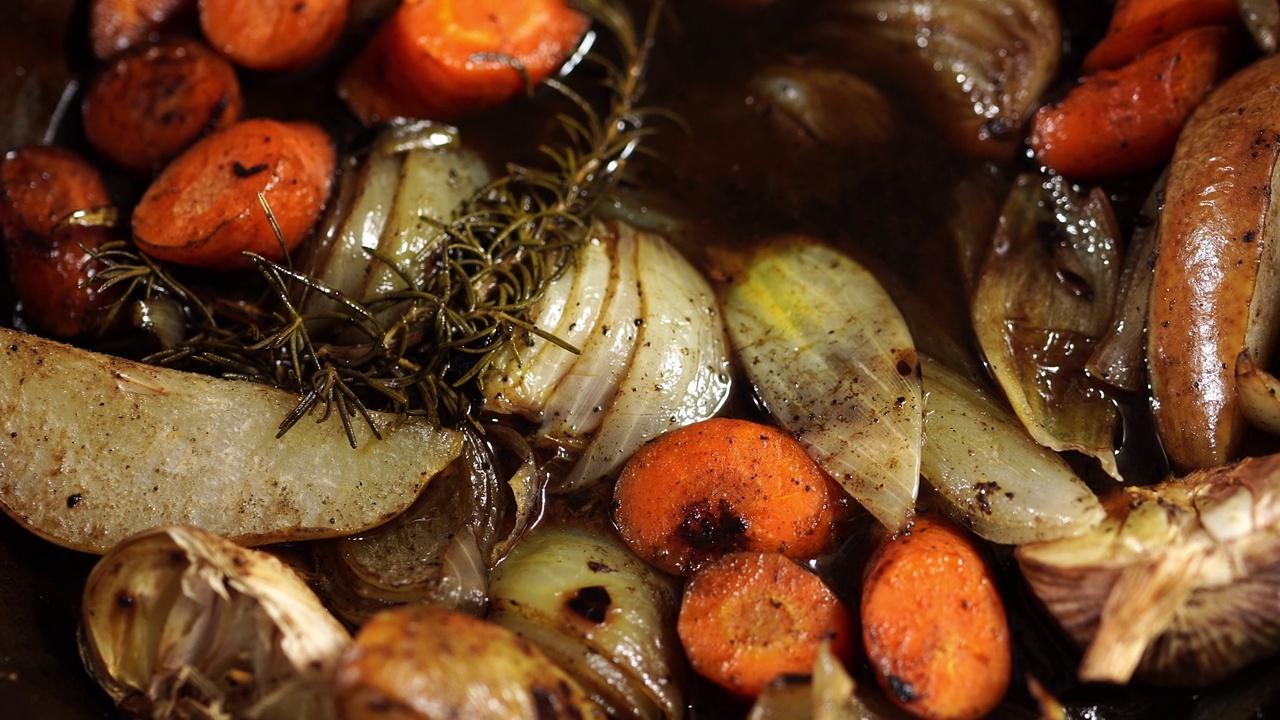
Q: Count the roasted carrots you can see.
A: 11